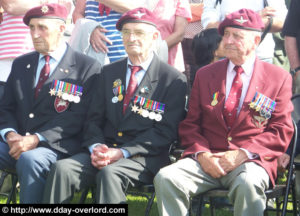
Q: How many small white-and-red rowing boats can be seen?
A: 0